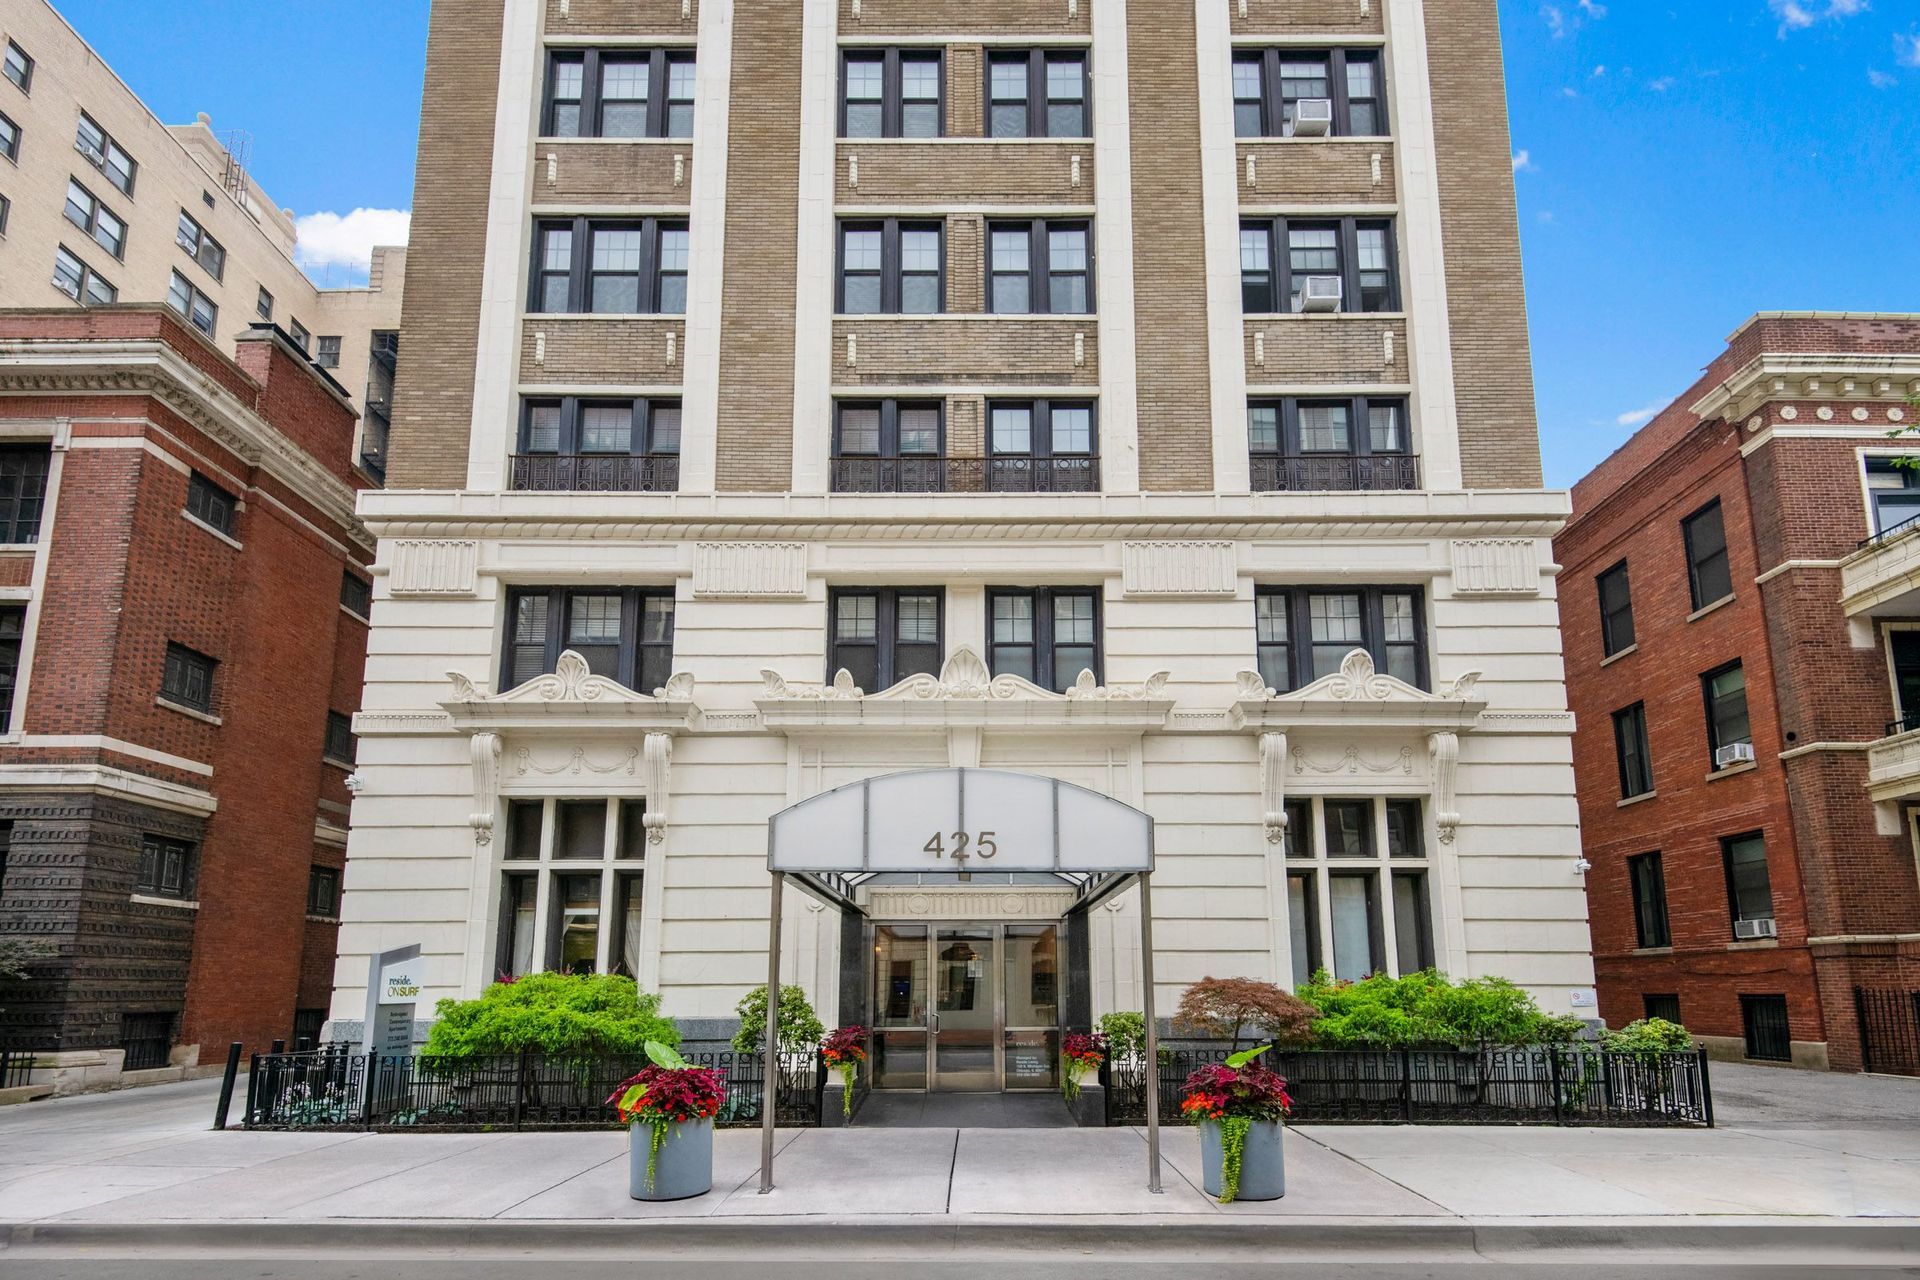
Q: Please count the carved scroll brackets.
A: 4